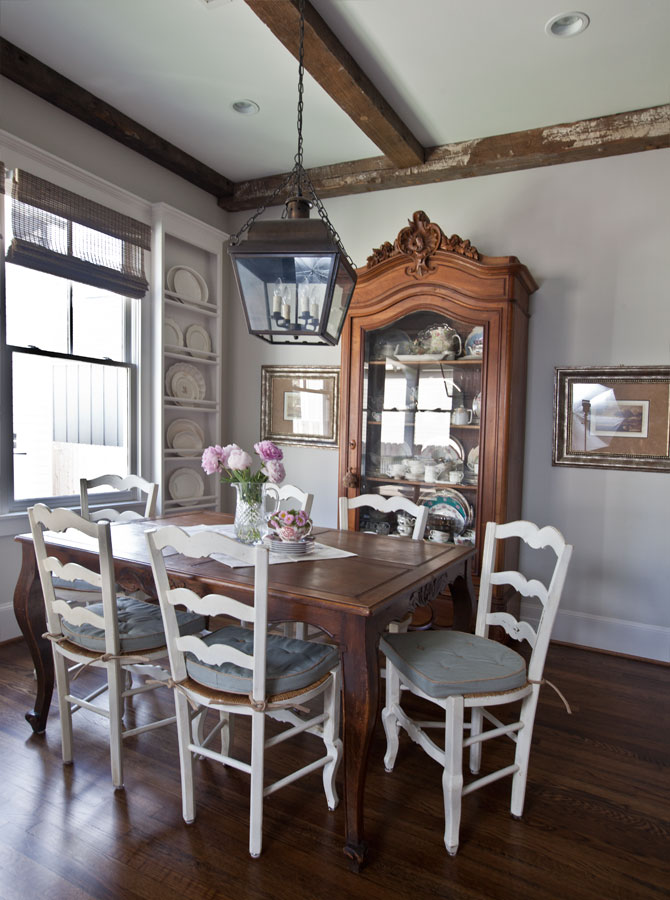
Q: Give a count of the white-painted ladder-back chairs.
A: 6